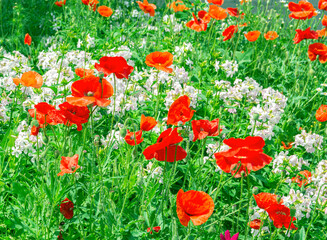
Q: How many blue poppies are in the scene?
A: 0